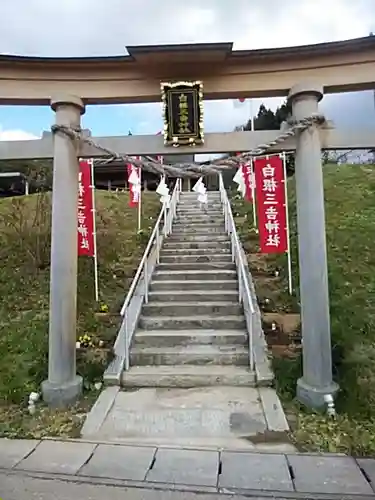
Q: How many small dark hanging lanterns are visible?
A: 0